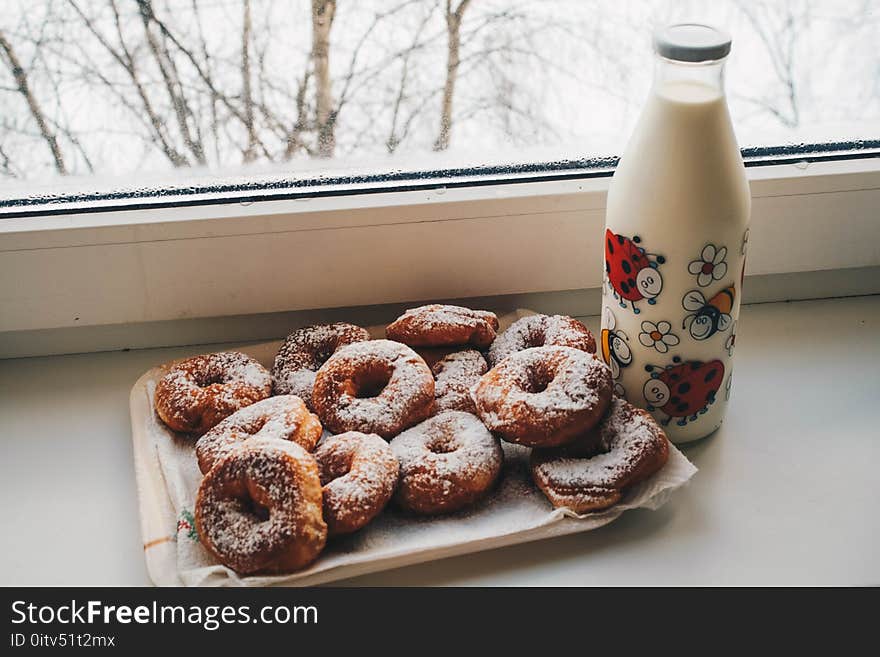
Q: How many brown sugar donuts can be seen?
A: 12